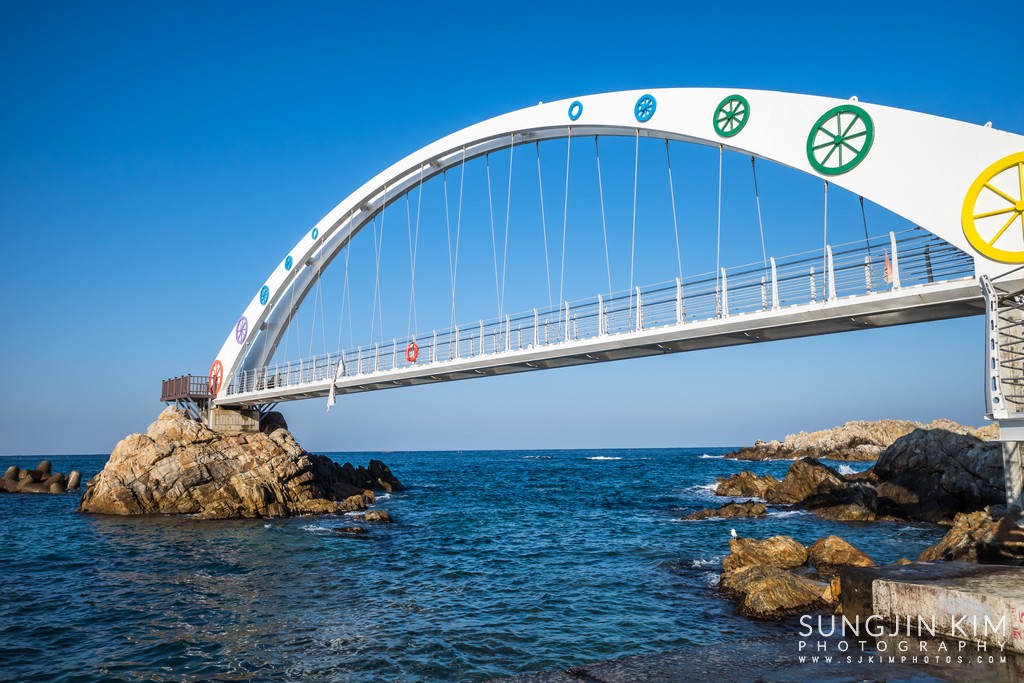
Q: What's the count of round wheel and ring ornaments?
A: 10